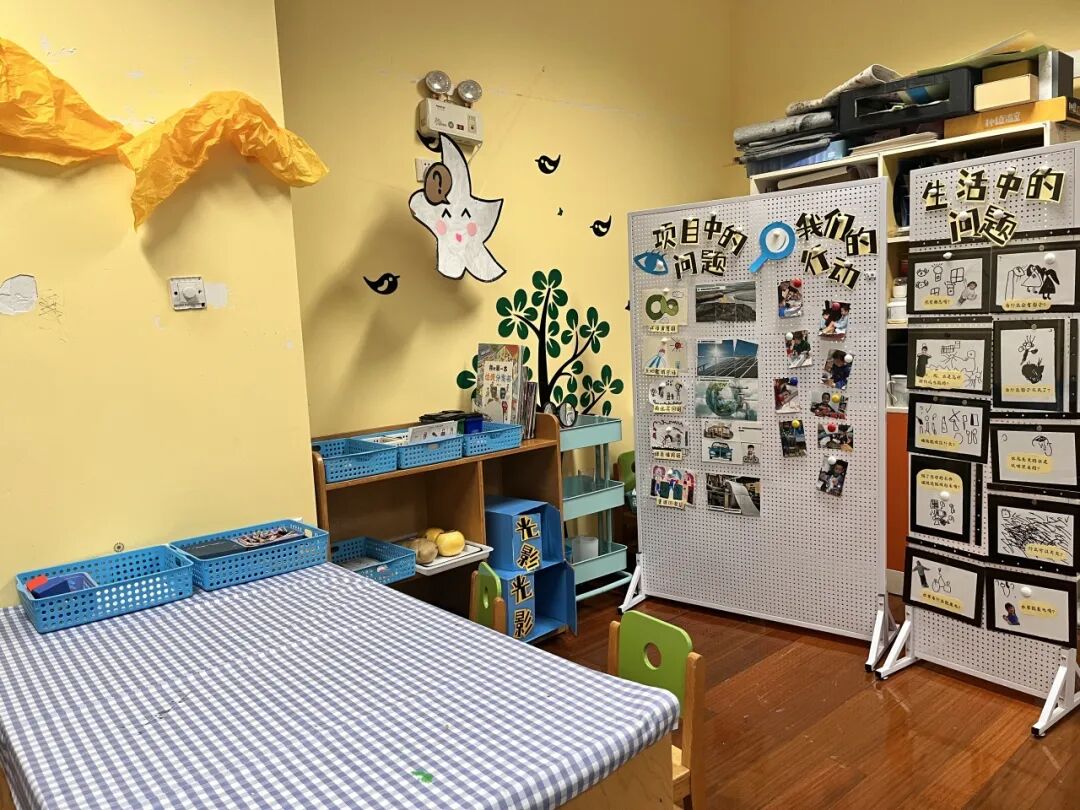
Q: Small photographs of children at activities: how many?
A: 9